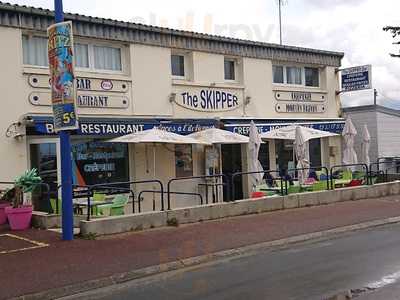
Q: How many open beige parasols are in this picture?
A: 3